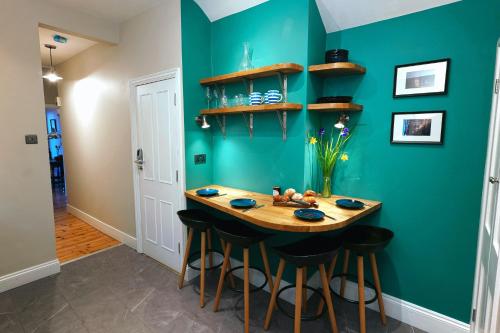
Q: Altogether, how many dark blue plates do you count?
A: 4